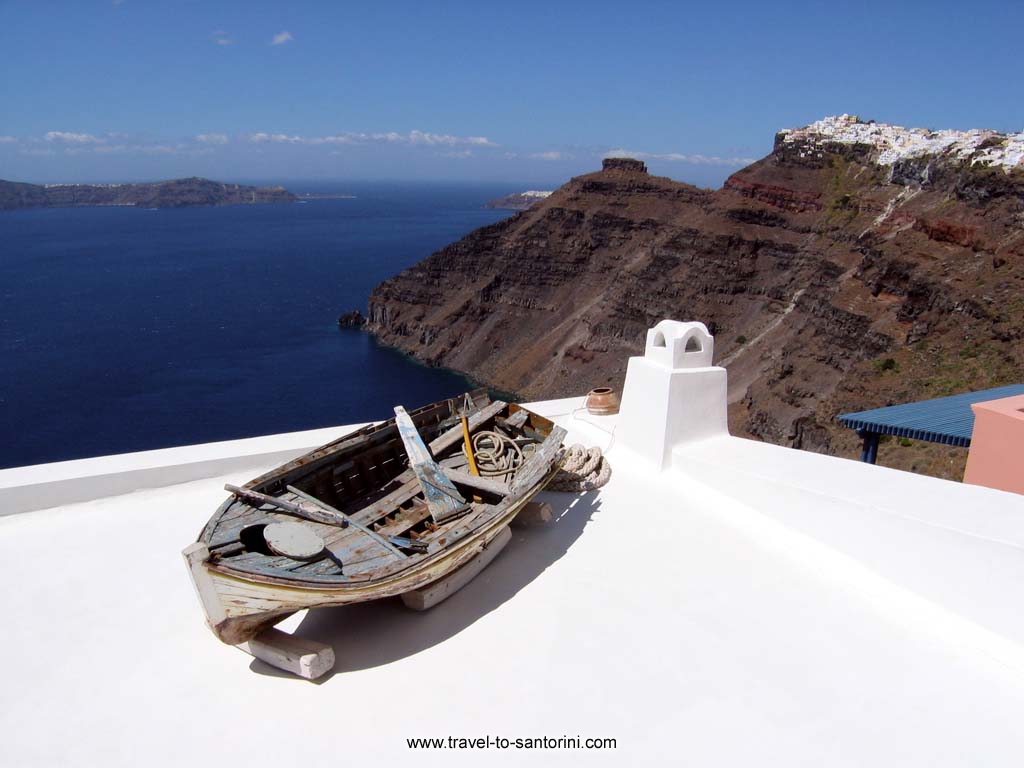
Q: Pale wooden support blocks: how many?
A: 3